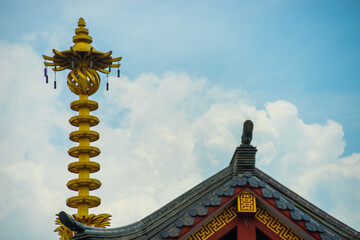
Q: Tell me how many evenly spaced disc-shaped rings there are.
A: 7